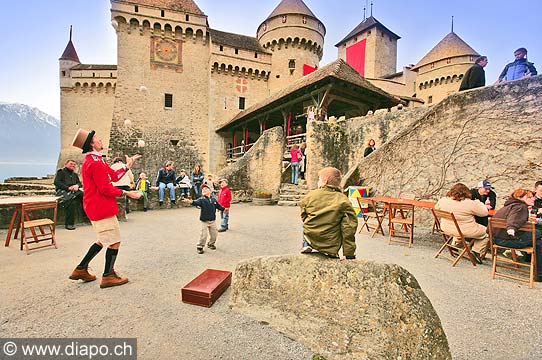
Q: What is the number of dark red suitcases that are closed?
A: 1